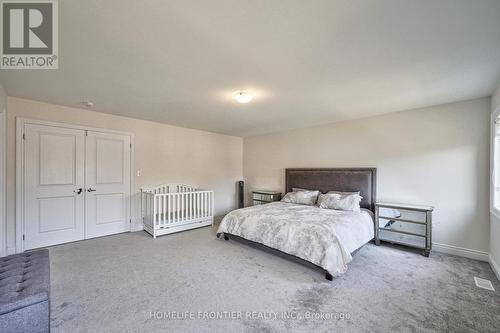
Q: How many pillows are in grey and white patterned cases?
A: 2